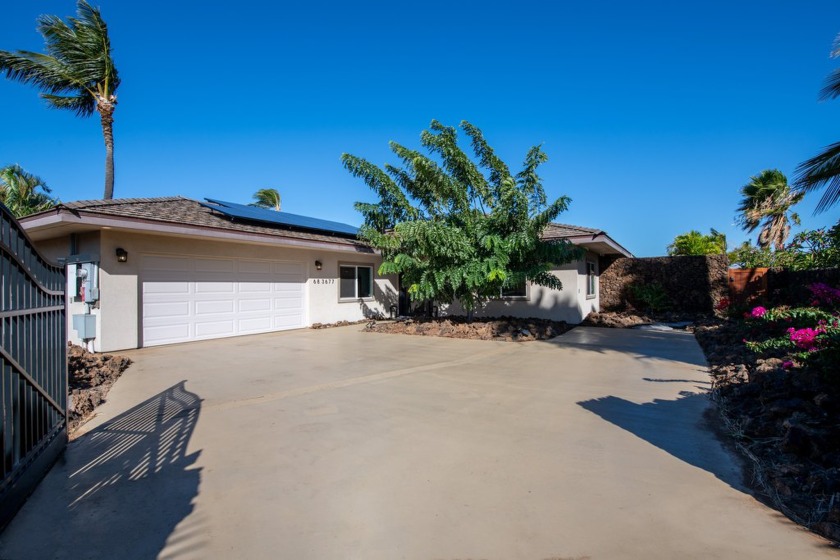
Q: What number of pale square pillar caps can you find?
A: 0